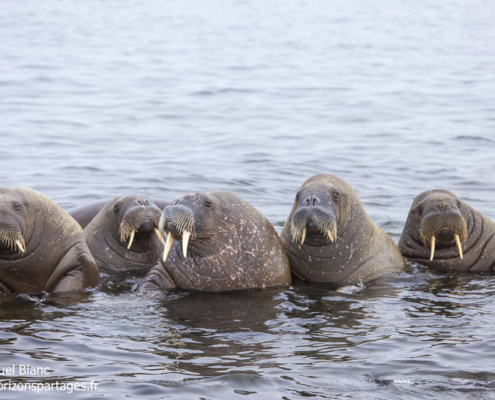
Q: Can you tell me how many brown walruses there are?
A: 5